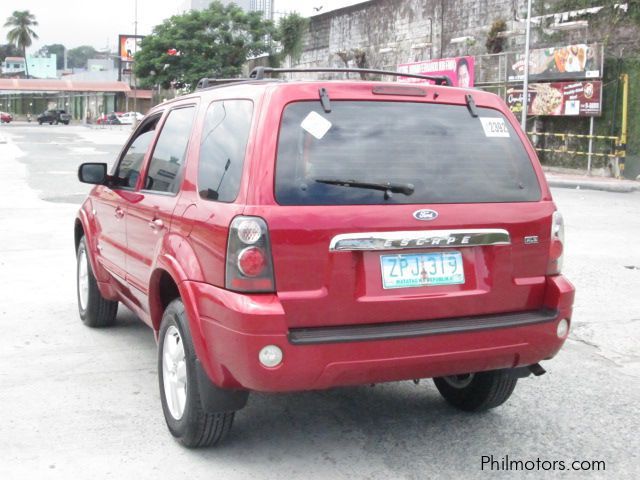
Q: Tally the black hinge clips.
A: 2